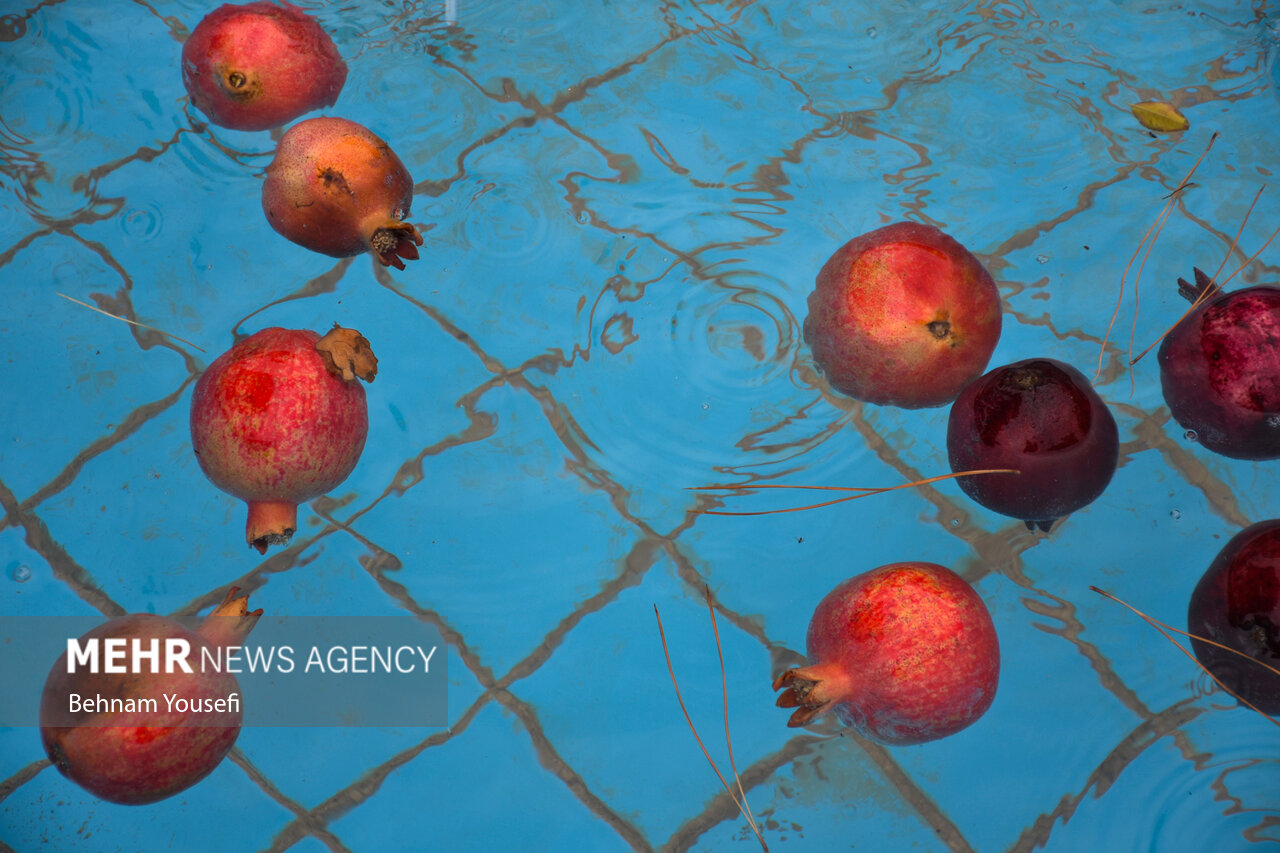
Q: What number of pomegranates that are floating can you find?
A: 9